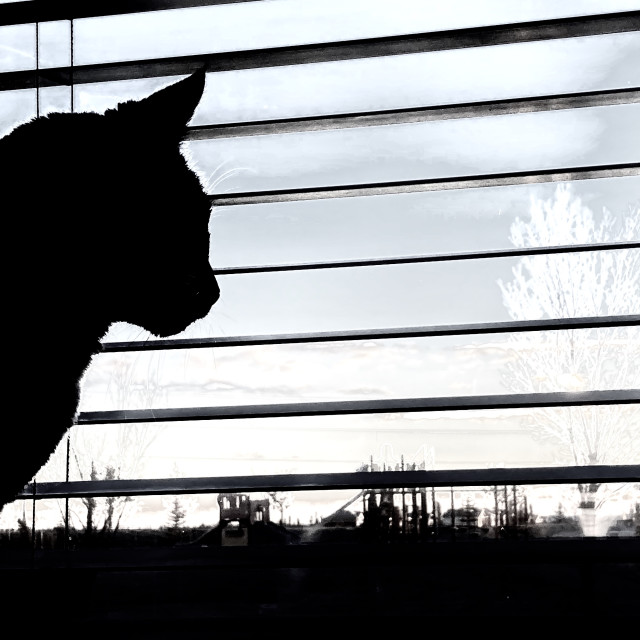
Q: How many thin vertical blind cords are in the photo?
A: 2